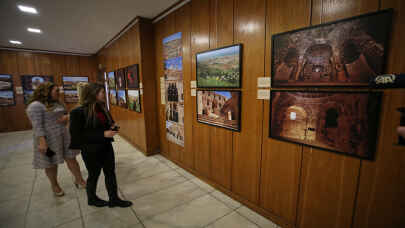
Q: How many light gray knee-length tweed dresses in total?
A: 1